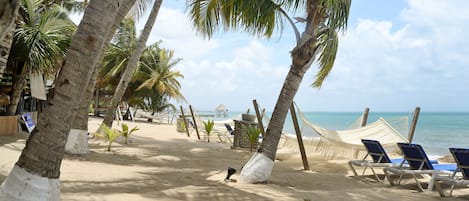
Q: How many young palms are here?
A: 4